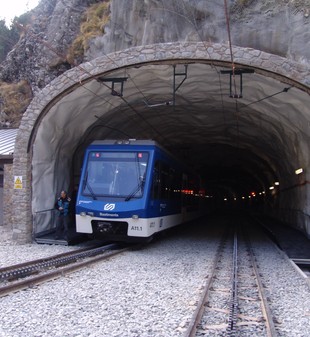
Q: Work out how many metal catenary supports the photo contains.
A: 3